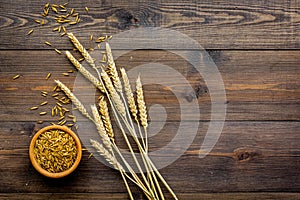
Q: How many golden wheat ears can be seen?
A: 10